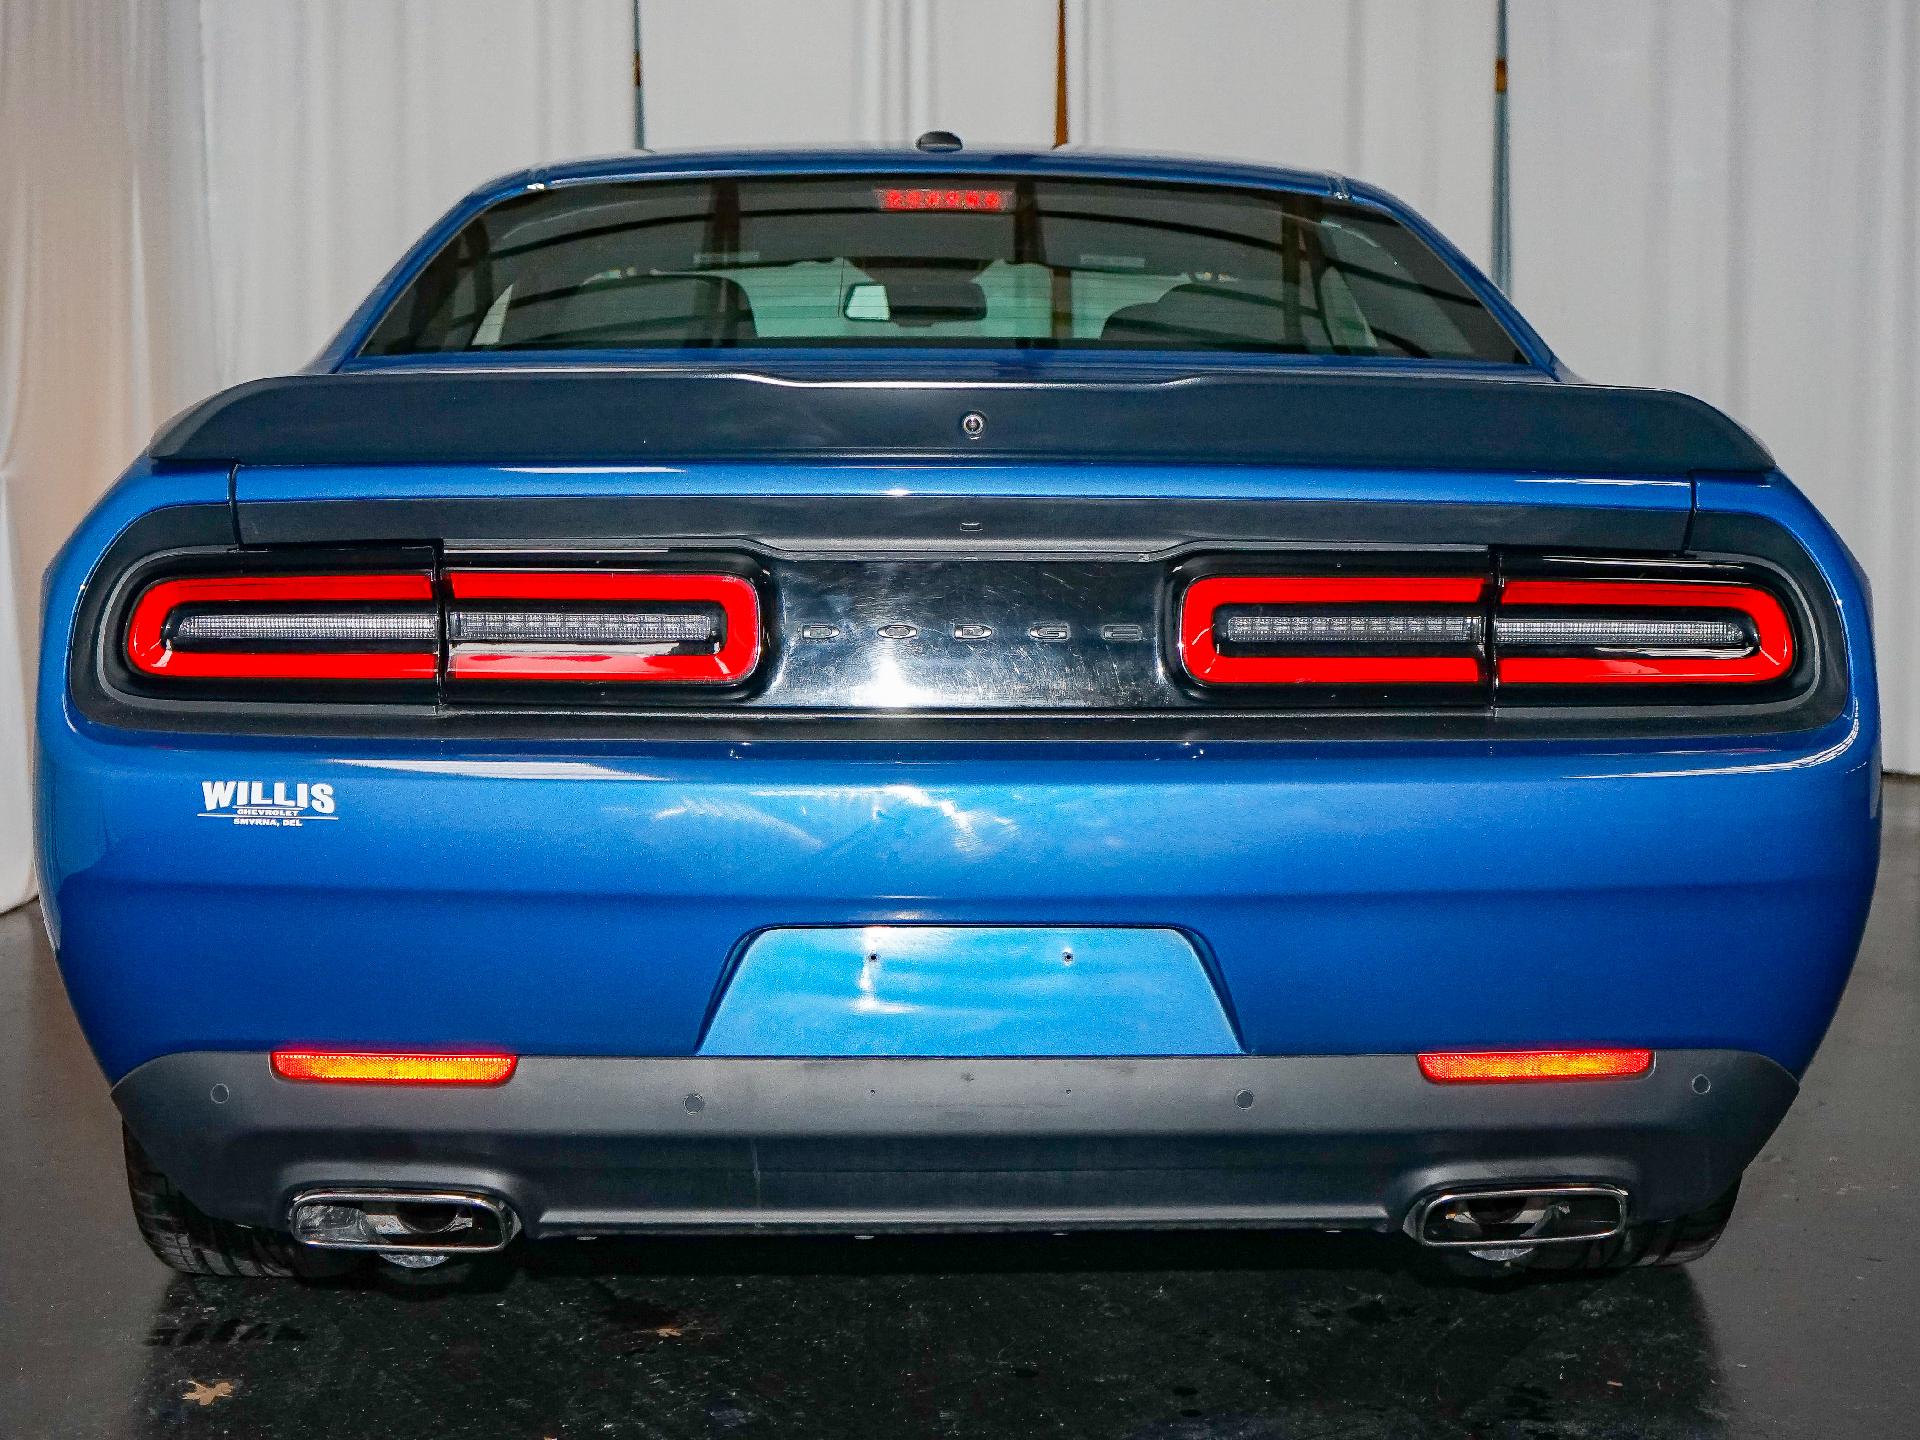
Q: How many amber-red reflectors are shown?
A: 2